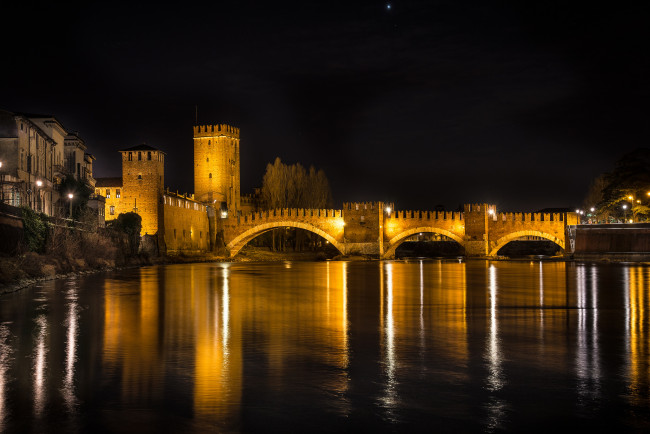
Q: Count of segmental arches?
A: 3